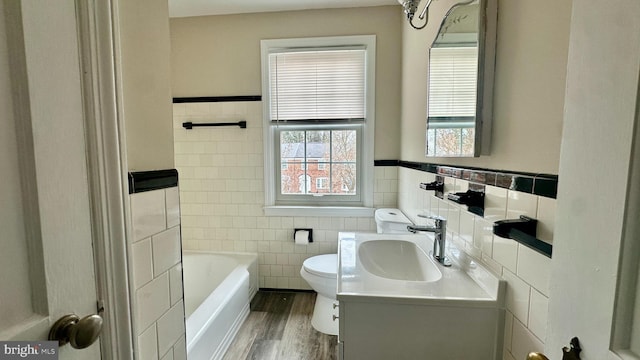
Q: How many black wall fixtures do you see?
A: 5